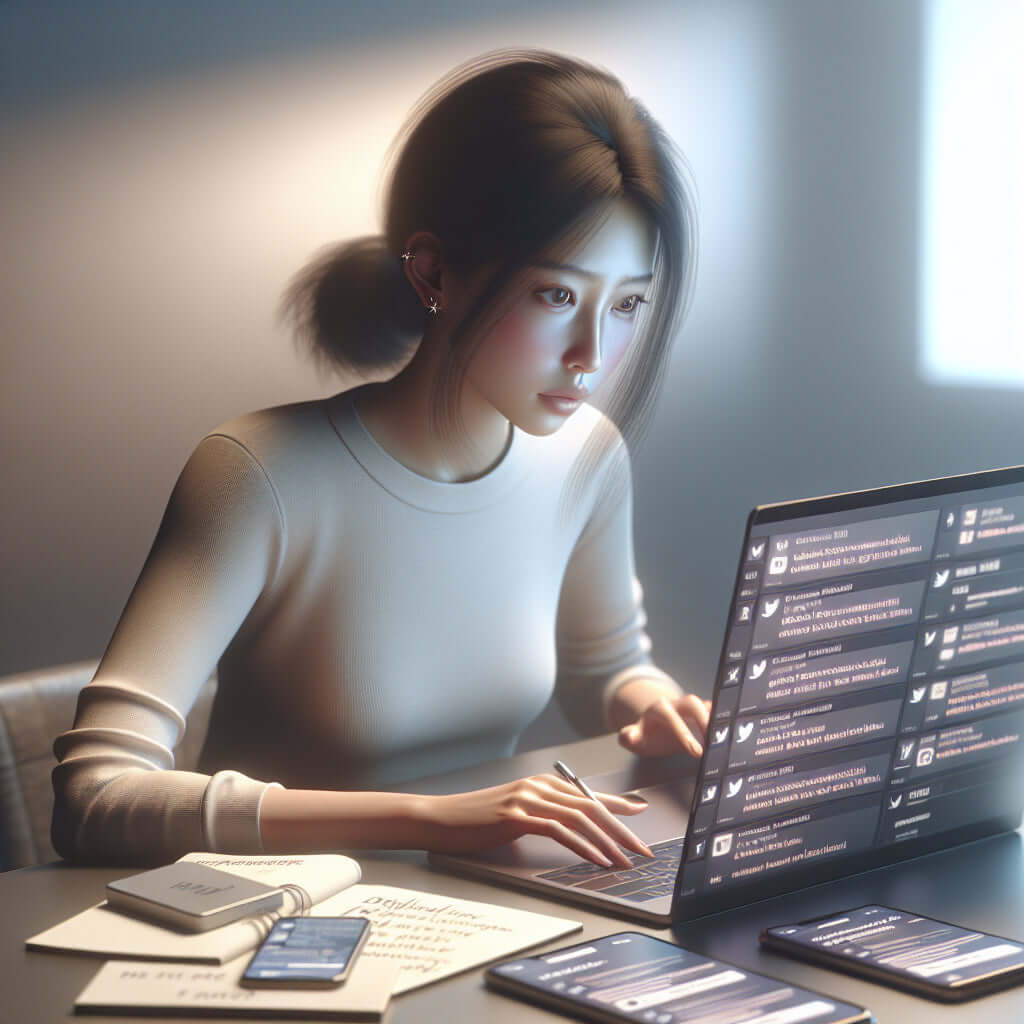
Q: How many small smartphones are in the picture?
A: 1